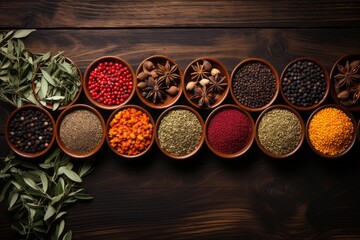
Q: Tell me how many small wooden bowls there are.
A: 14